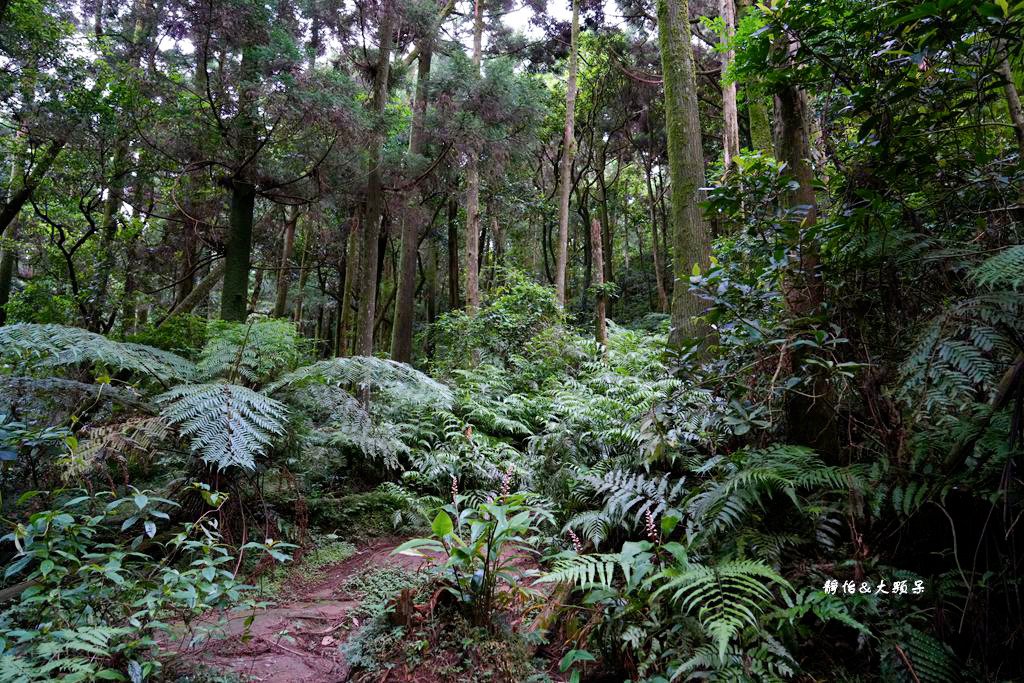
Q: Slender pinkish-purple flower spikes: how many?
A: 4